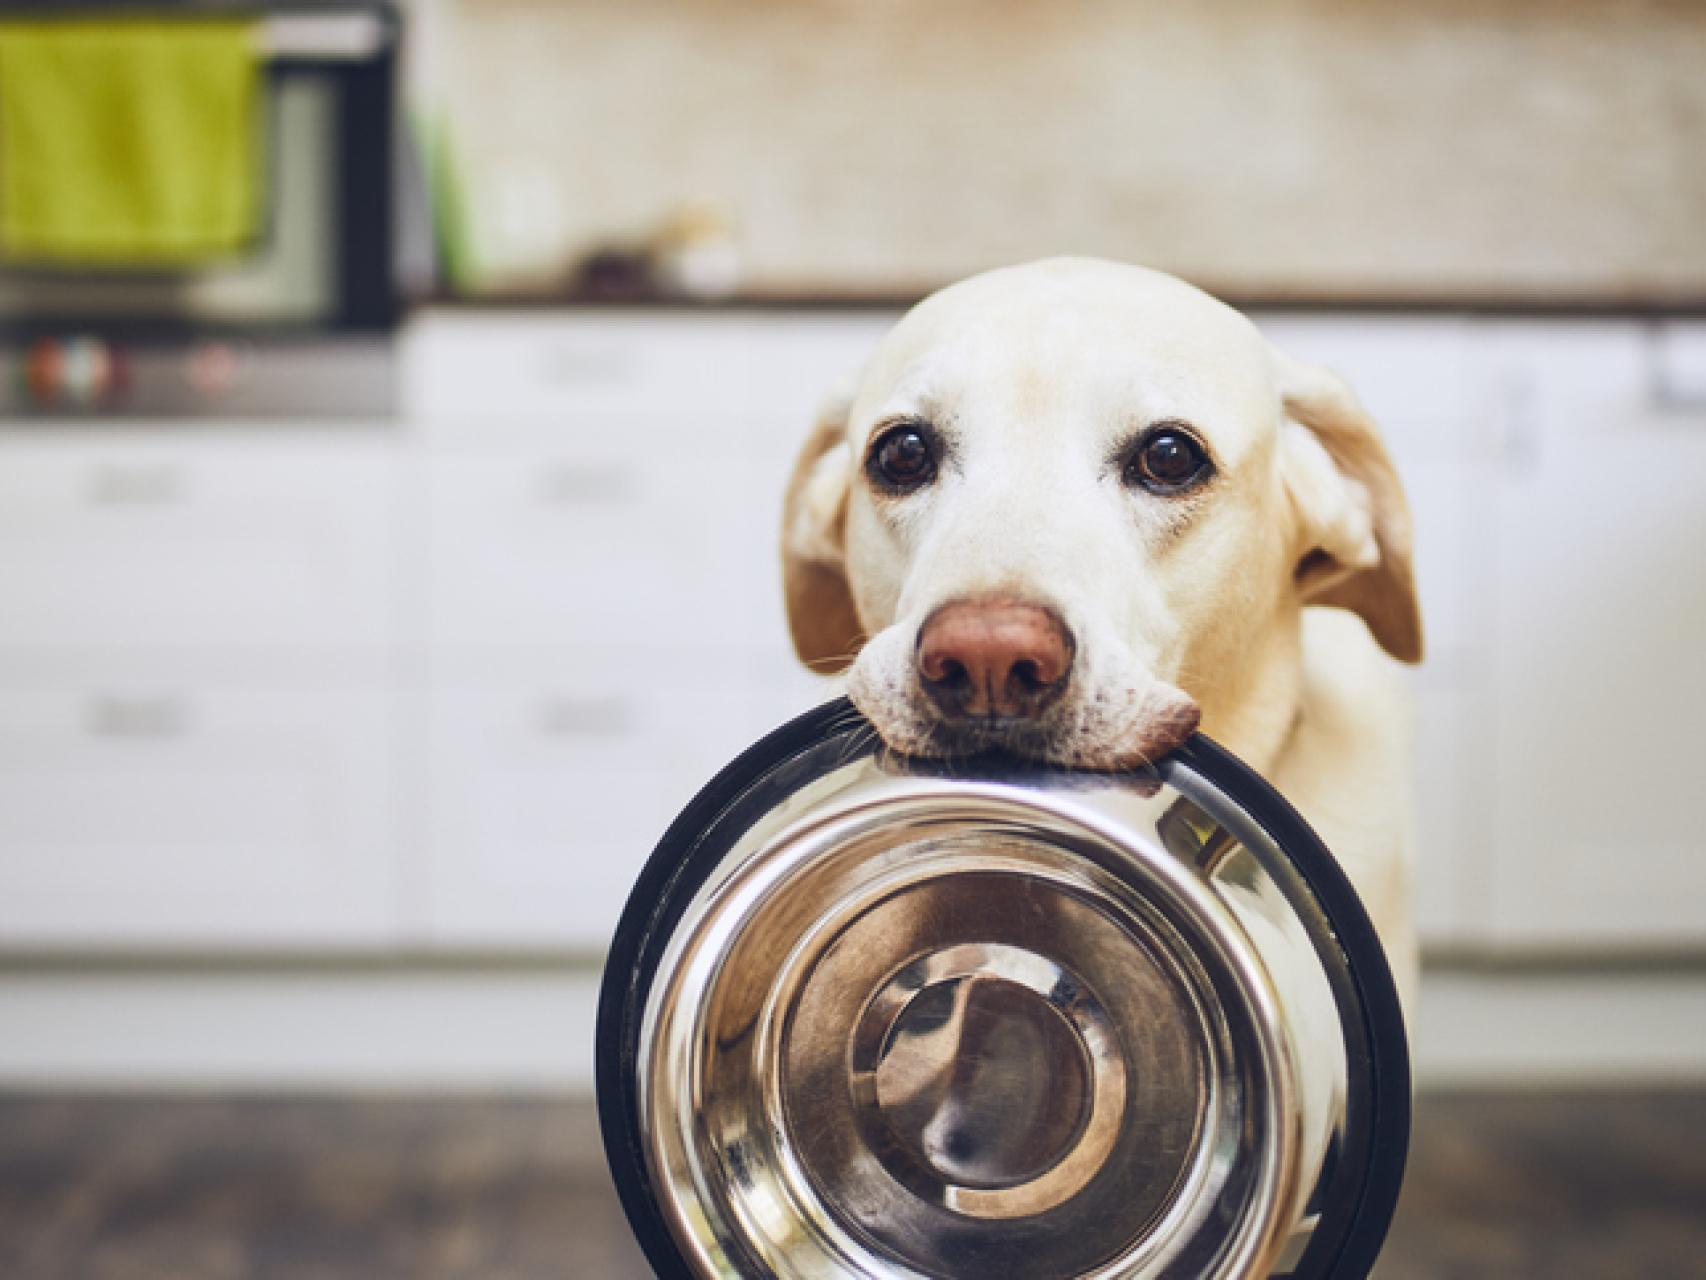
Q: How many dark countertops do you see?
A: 1